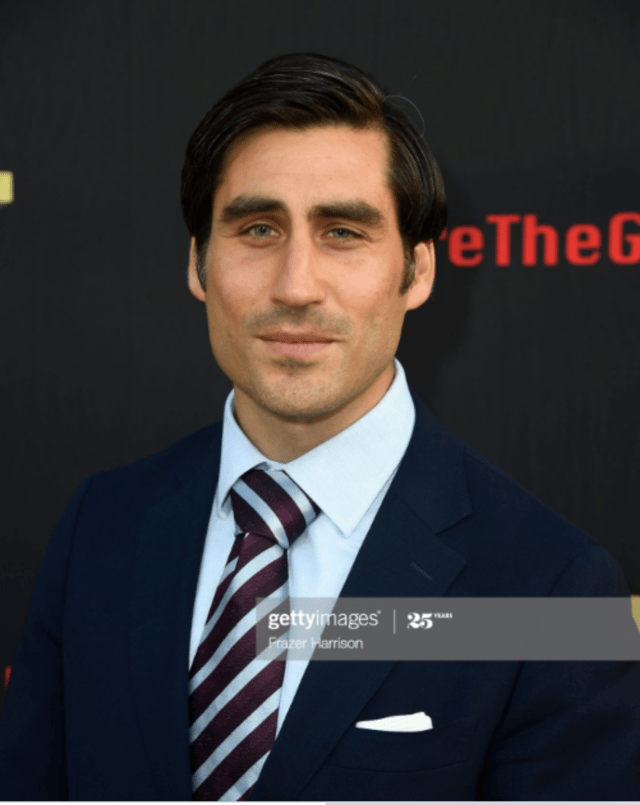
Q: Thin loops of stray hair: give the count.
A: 1